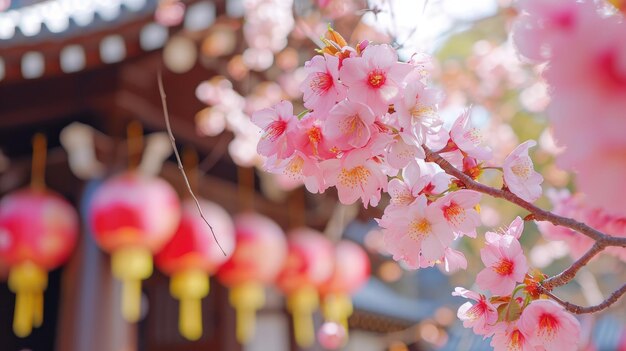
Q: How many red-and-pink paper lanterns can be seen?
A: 6